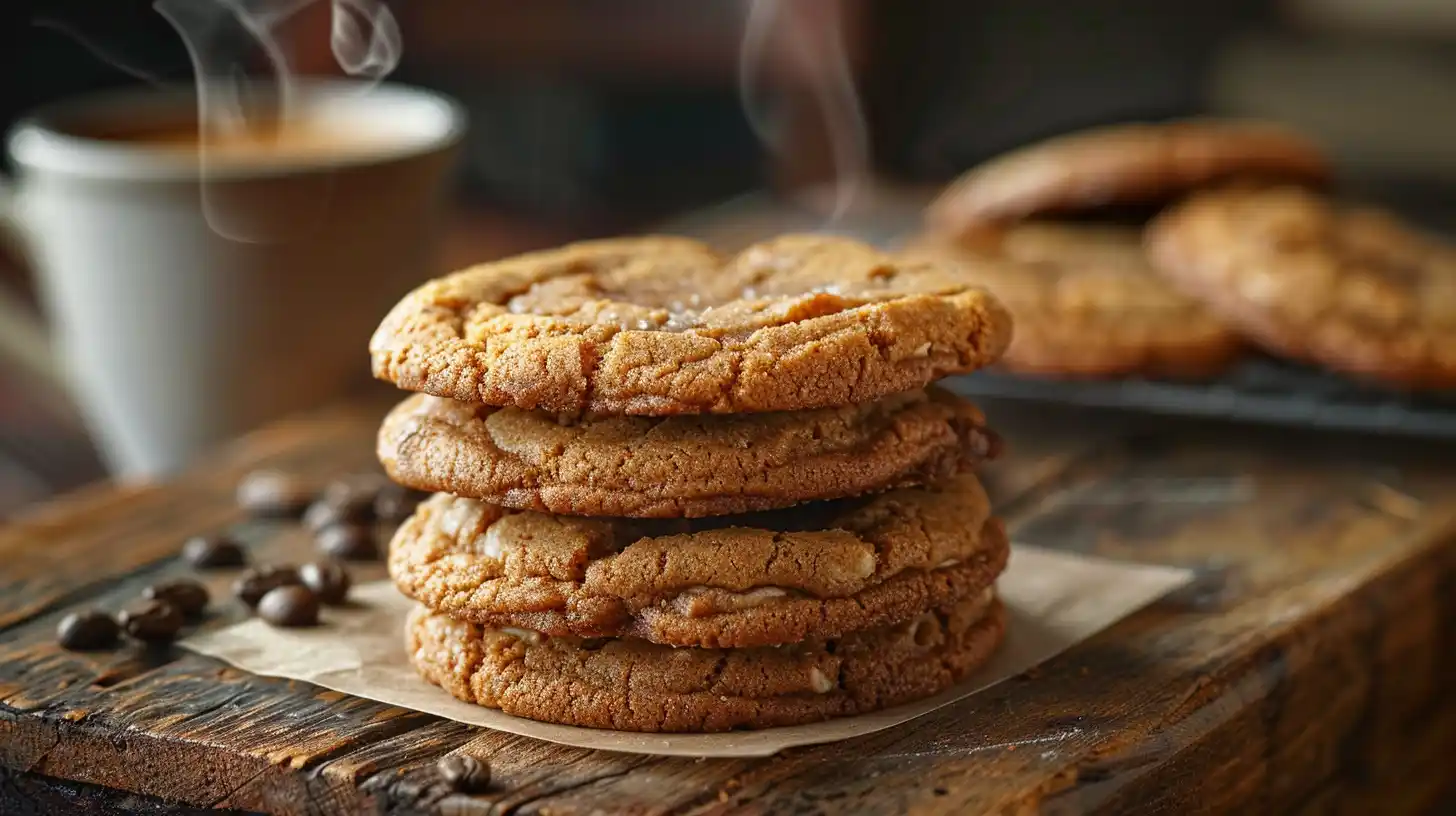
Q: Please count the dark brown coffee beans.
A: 13